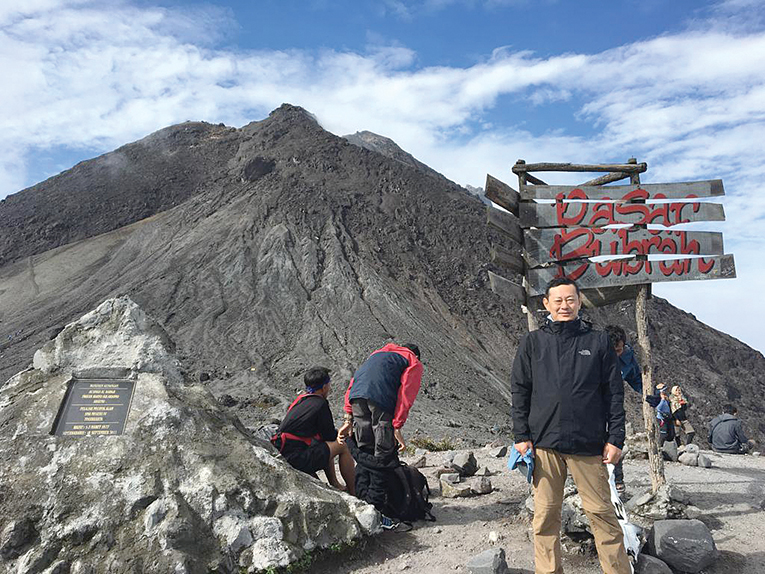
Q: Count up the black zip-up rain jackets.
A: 1